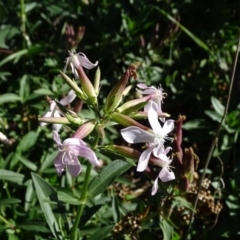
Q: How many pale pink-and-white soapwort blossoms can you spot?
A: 6